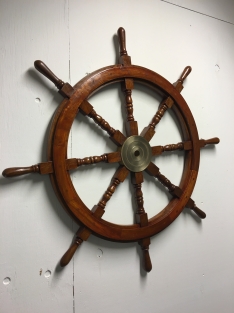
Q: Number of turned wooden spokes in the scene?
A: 8